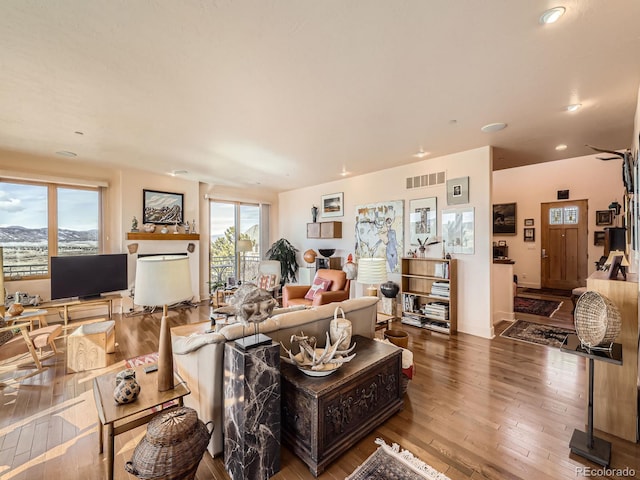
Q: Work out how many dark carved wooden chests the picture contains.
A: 1